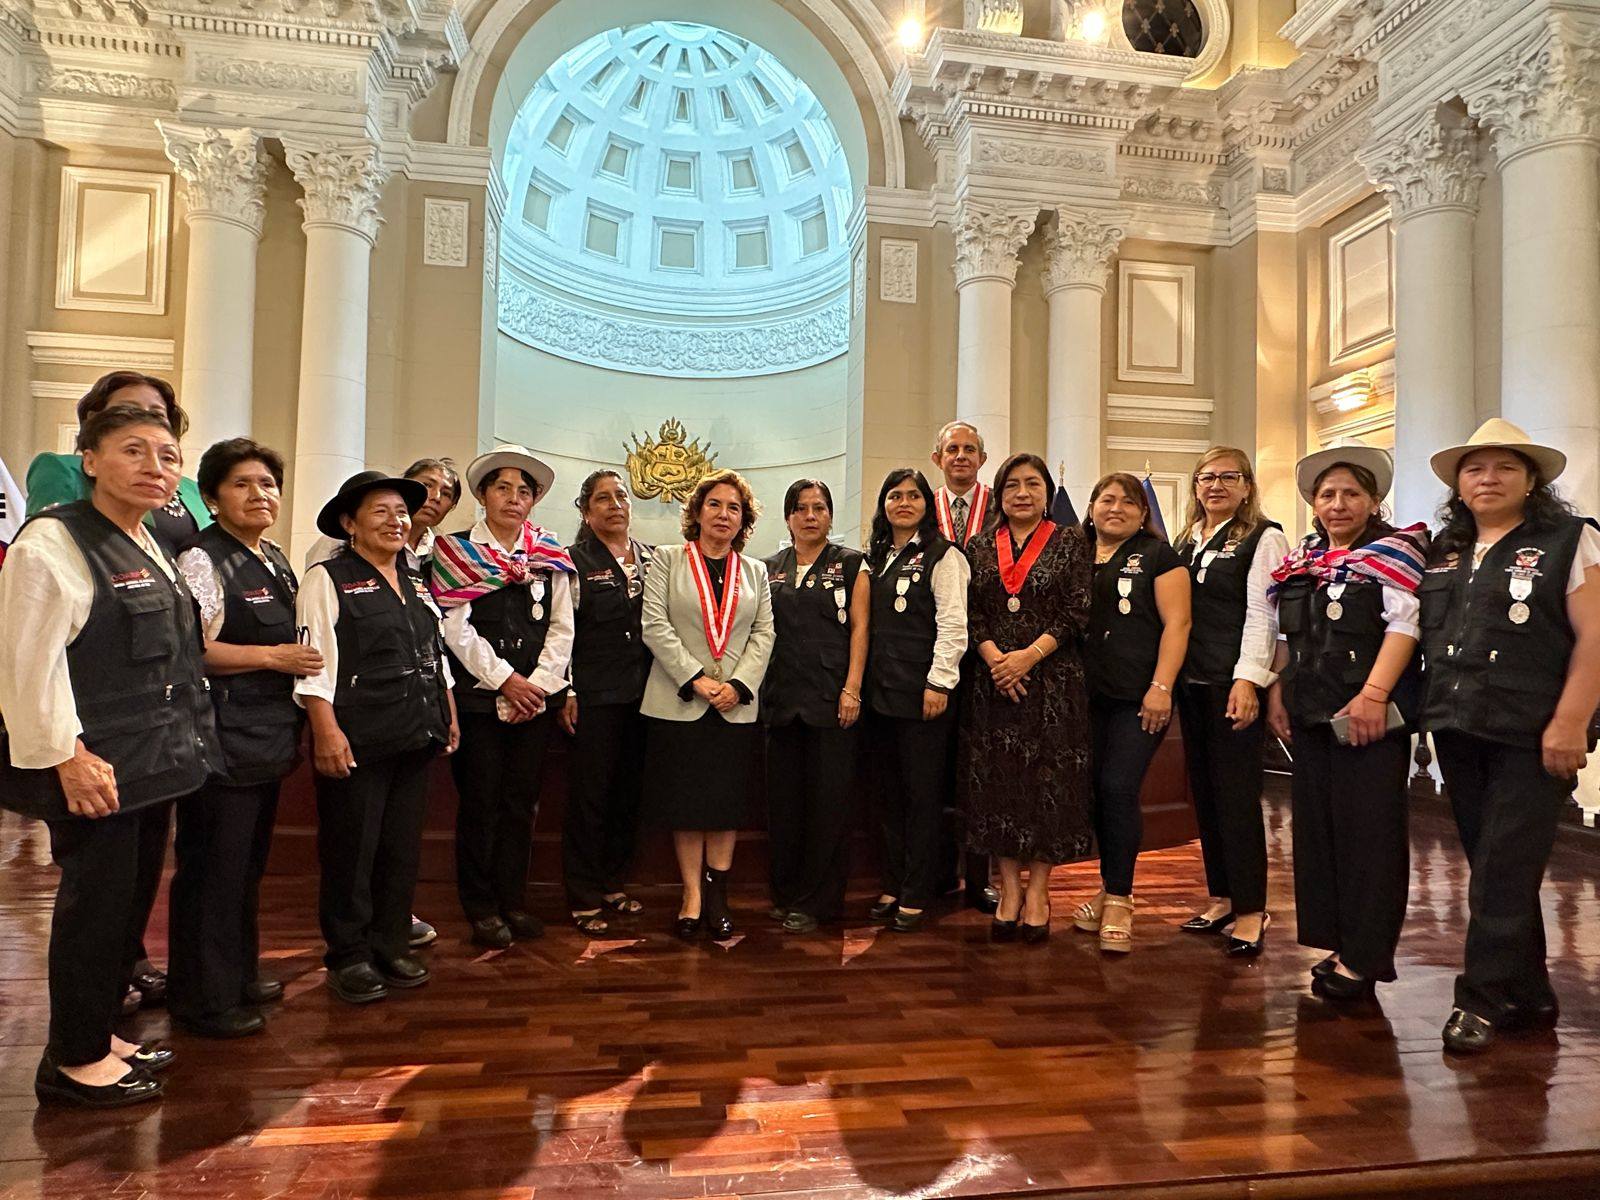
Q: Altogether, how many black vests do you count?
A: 12